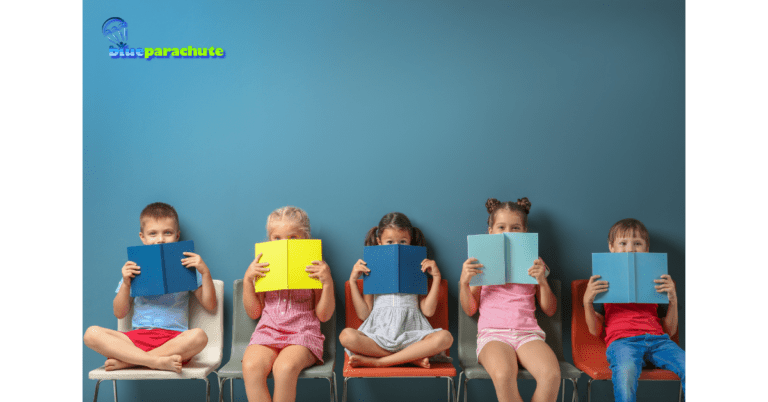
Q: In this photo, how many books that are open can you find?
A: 5